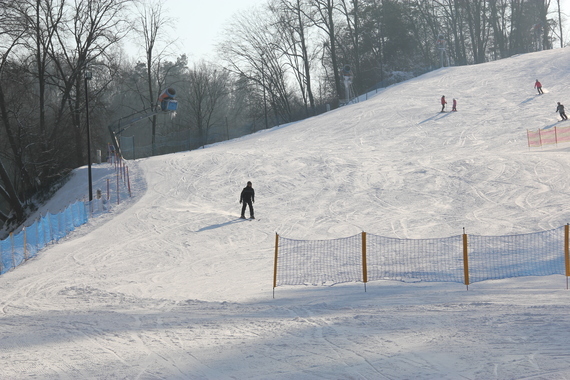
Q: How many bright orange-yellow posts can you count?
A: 4